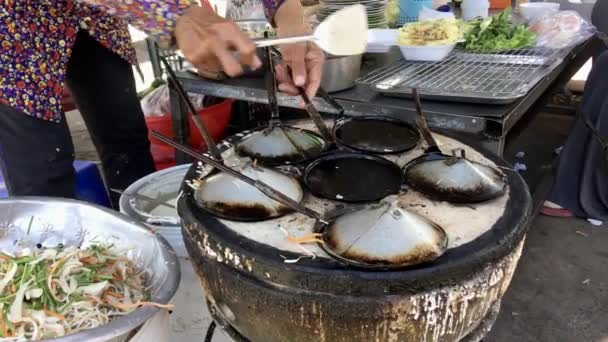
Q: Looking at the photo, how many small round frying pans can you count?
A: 6